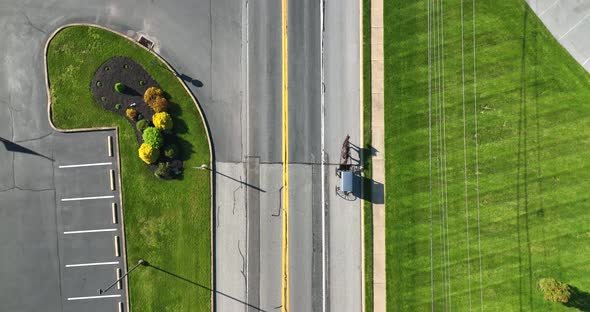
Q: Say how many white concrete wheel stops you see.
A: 6